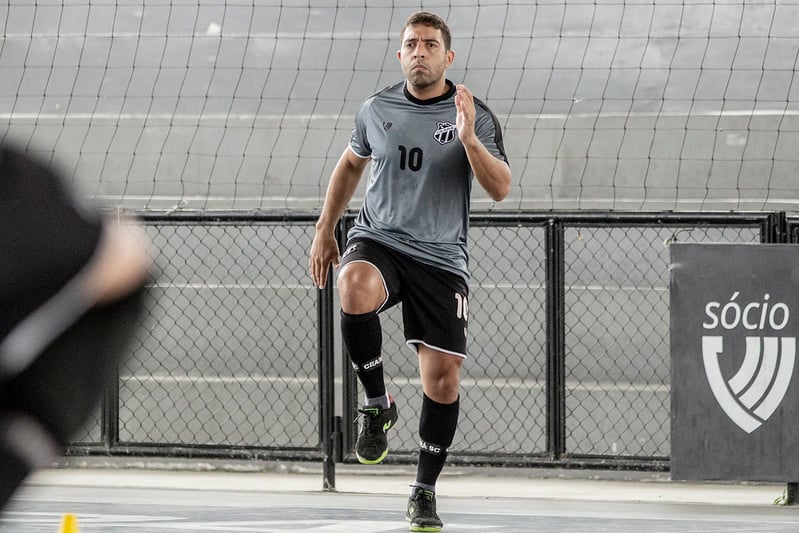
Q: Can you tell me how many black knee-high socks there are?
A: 2